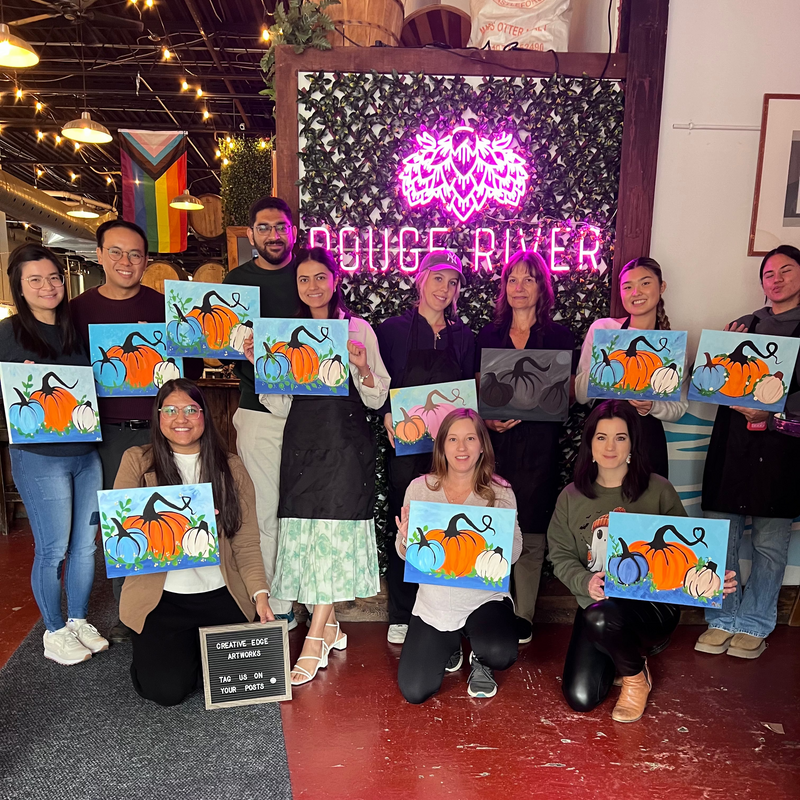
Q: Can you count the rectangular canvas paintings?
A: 11